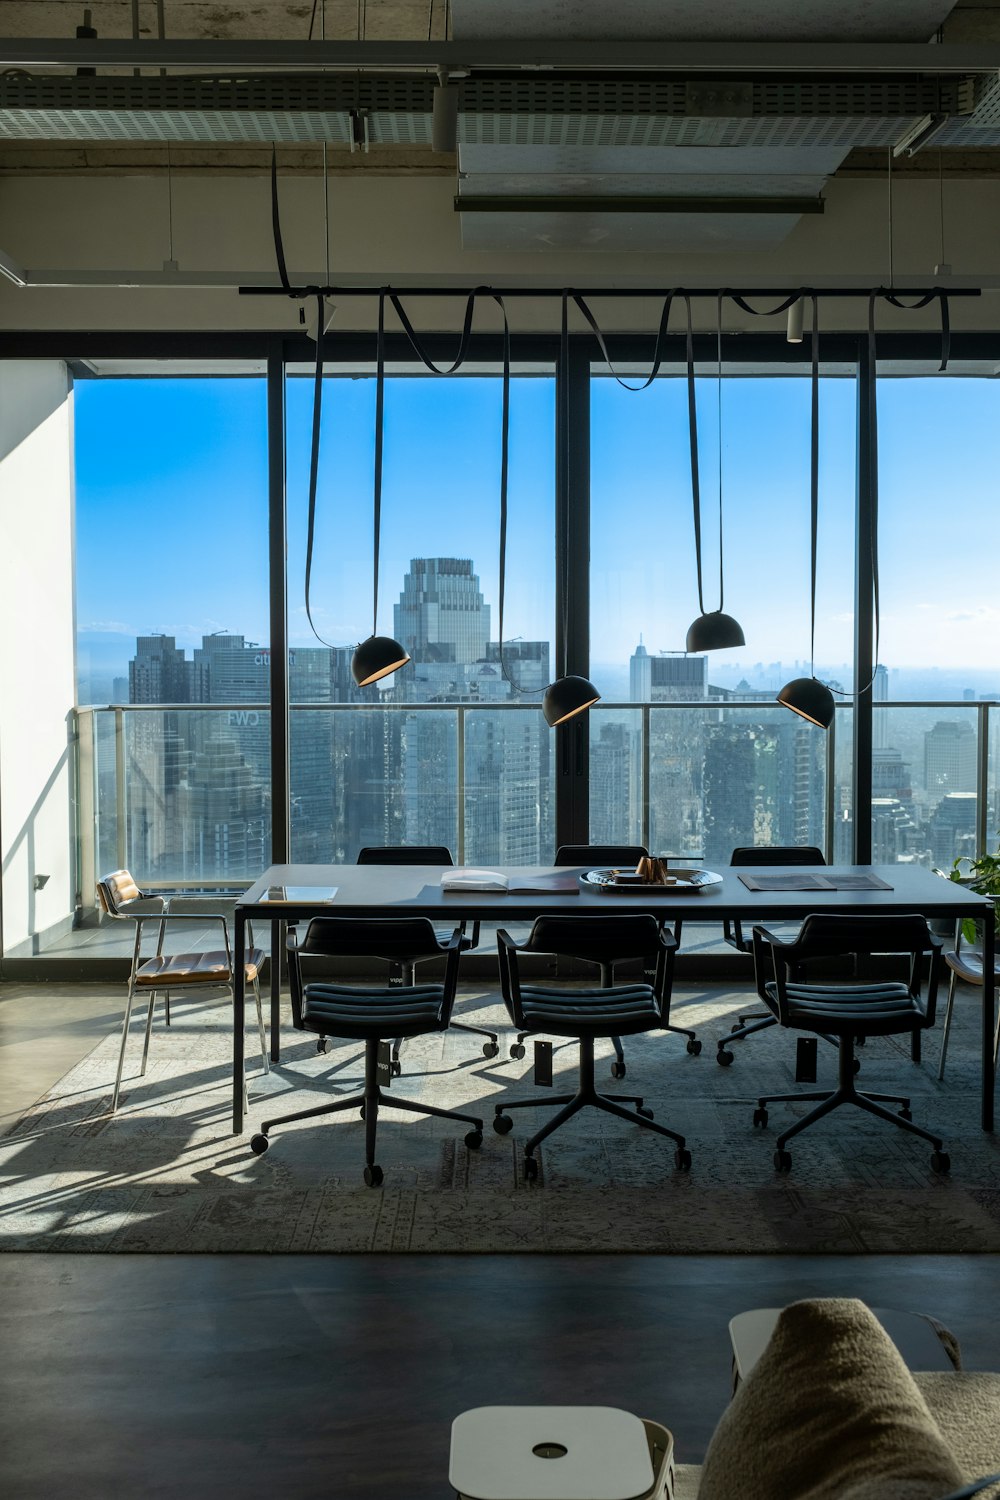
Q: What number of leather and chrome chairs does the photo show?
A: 2